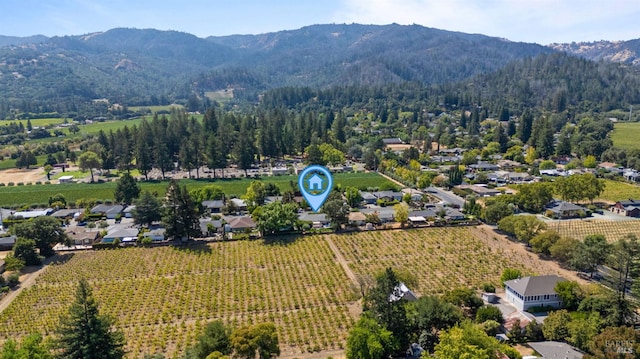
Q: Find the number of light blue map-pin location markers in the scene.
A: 1